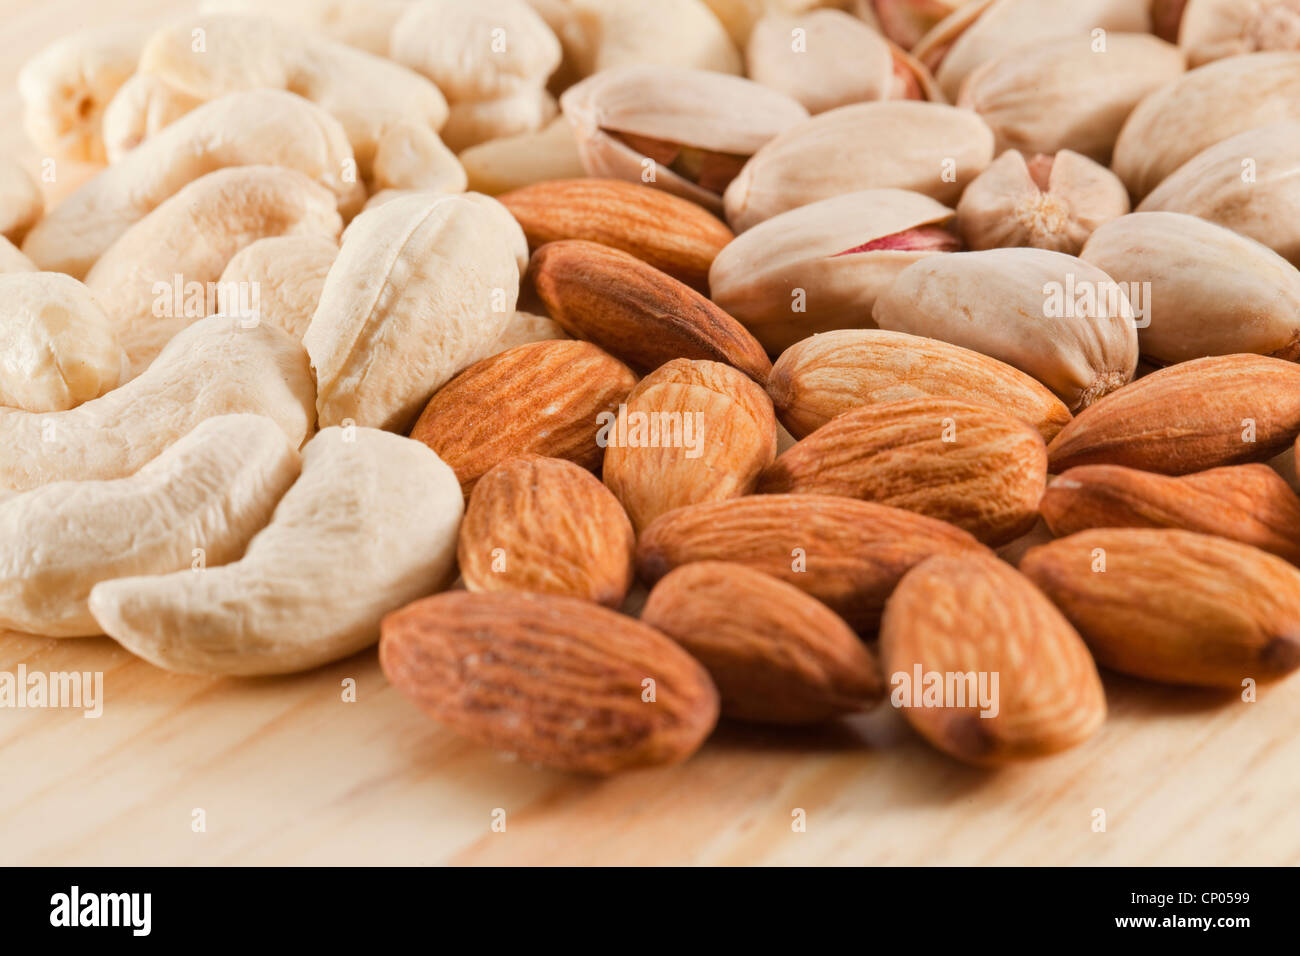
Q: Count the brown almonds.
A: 14